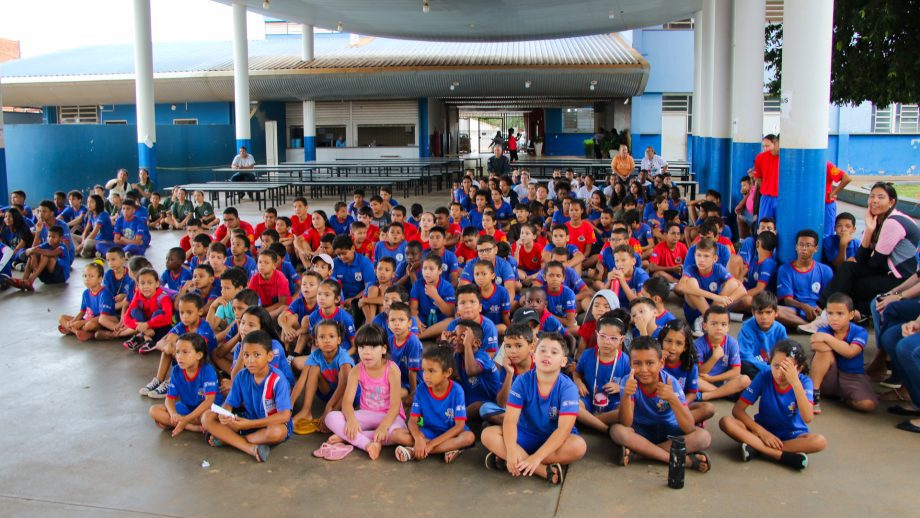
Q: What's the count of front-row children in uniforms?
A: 6